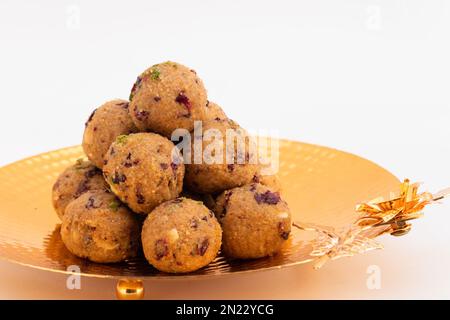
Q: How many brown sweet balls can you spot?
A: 10